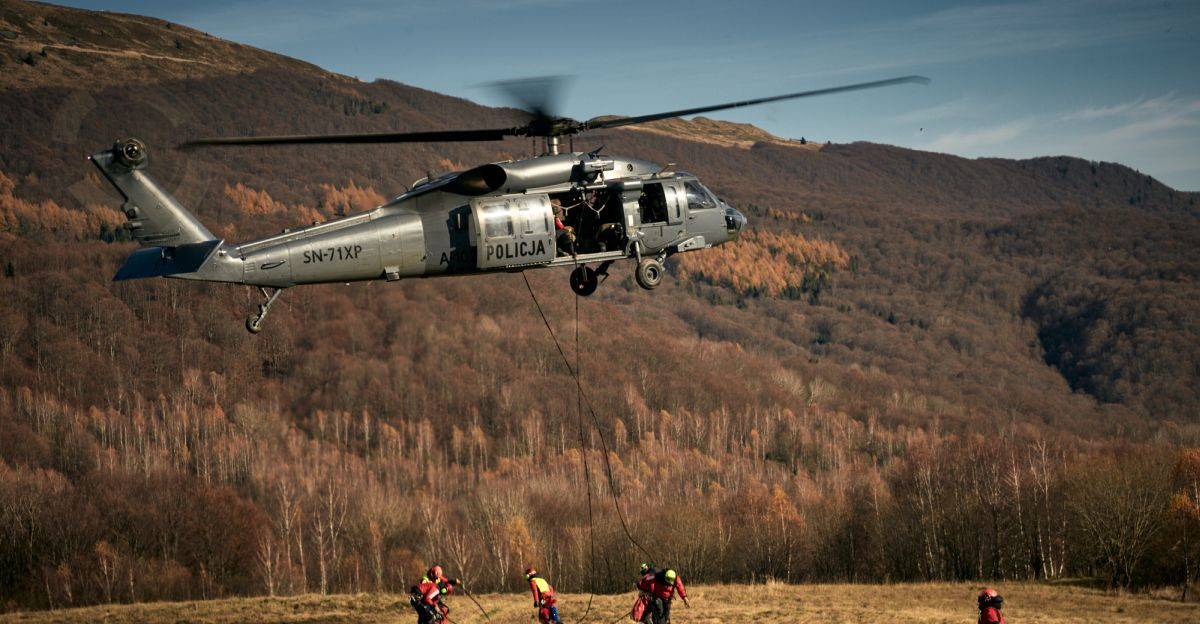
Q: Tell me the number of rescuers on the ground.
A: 6